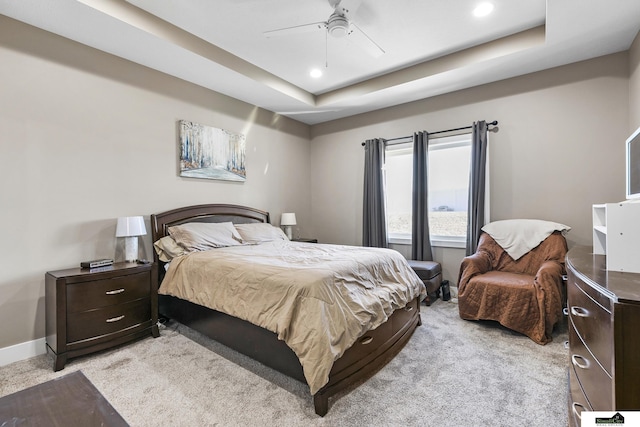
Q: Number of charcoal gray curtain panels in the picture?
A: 3